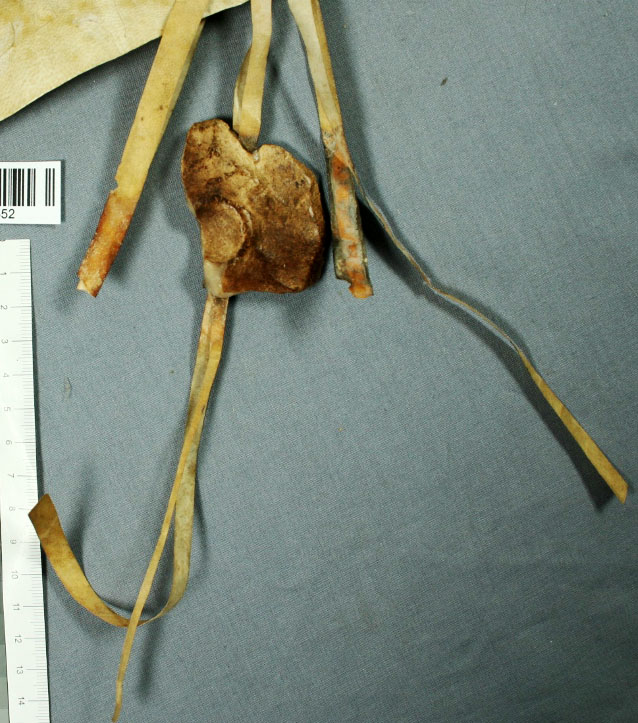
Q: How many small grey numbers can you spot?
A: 14